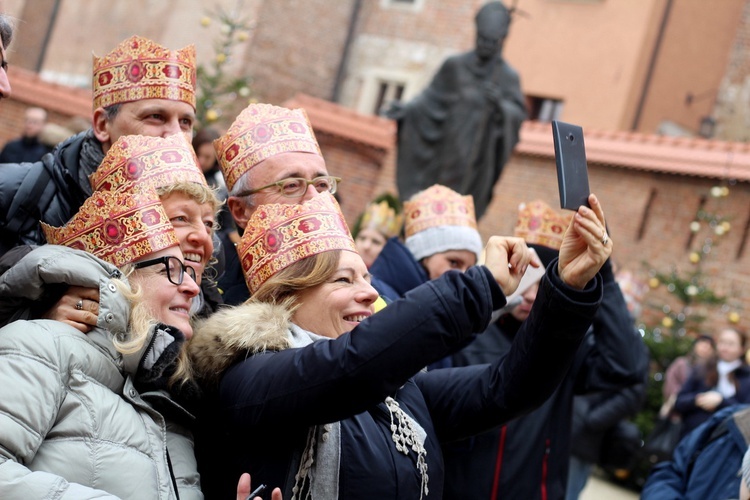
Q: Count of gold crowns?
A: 8